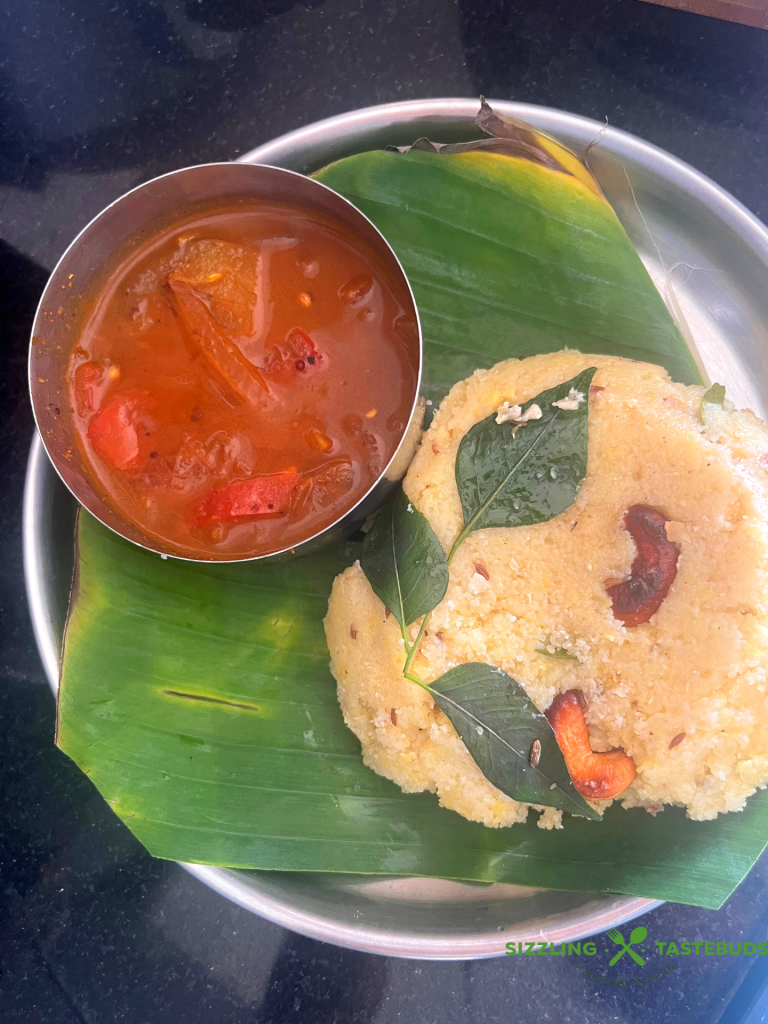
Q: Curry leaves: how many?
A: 3